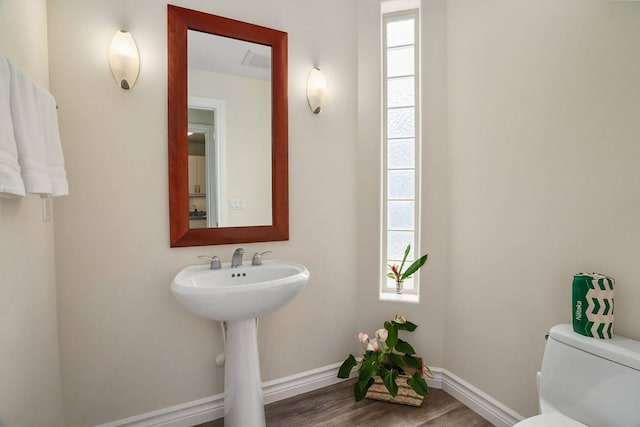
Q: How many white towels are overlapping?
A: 2